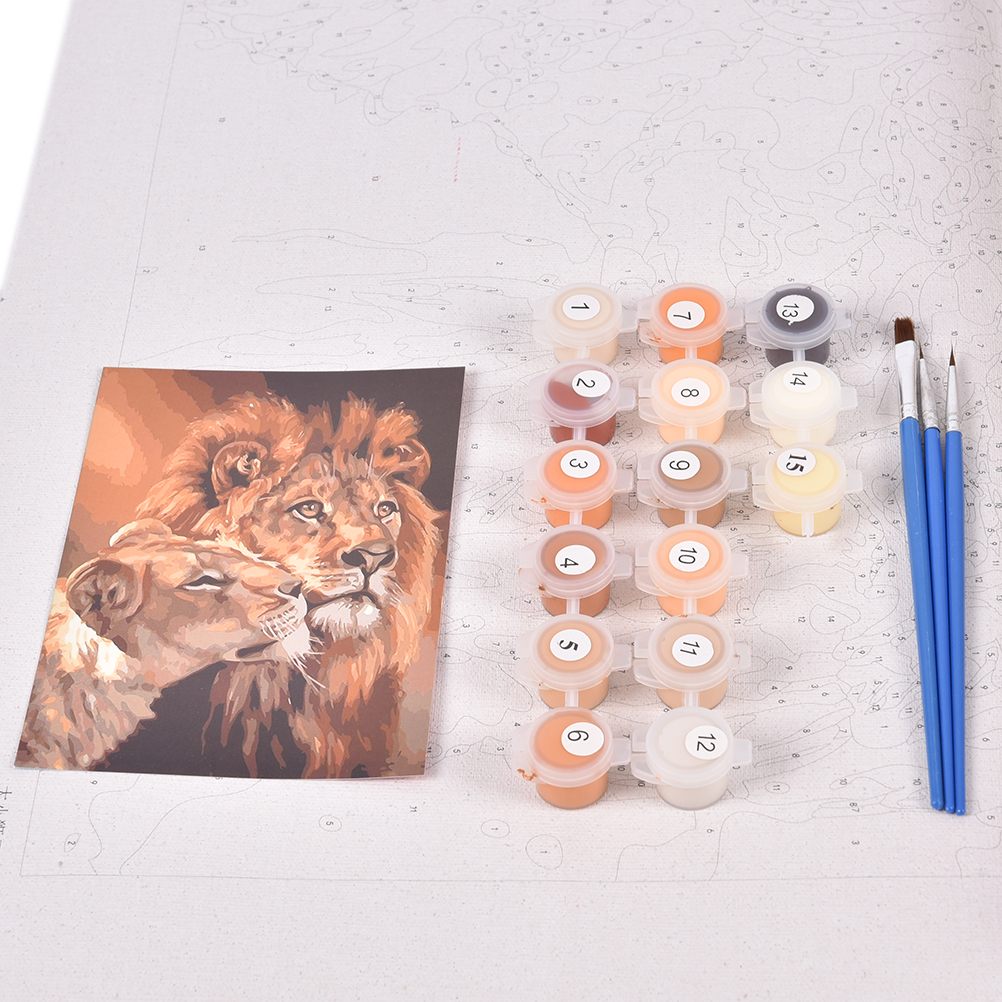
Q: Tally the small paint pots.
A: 15